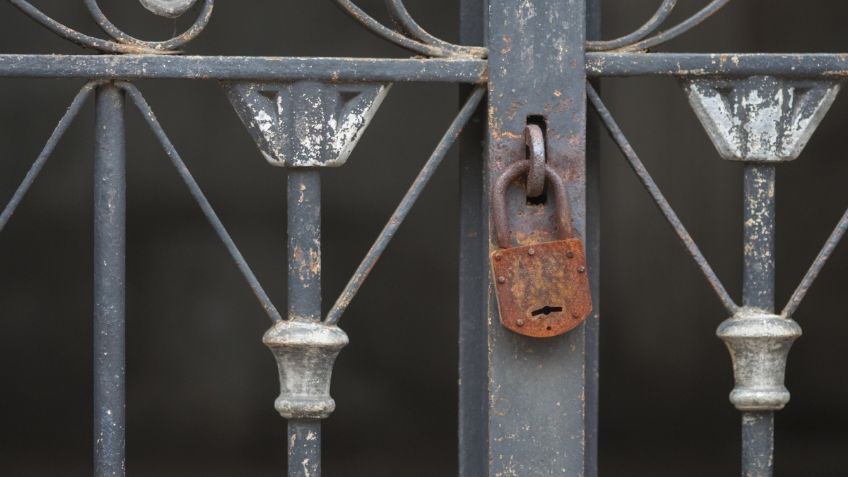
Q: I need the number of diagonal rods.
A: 5